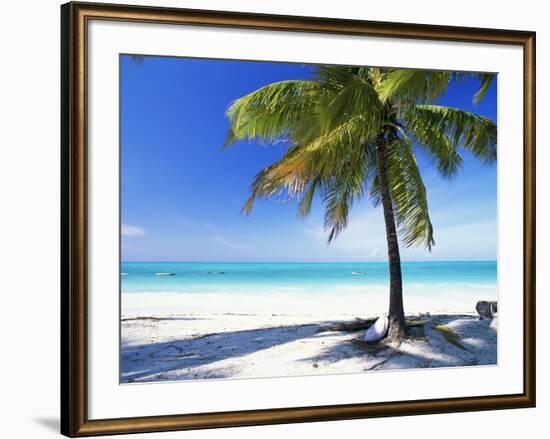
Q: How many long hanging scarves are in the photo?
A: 0